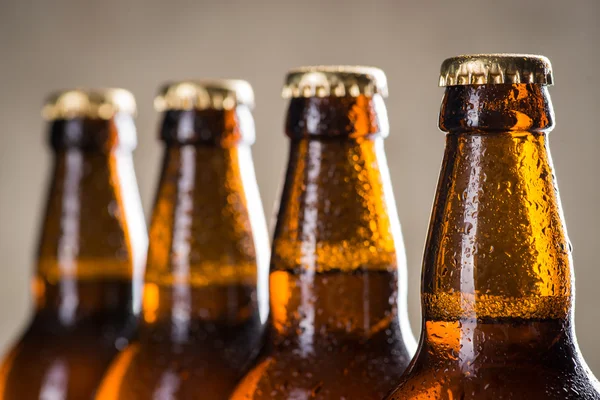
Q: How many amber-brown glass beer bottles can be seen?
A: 4